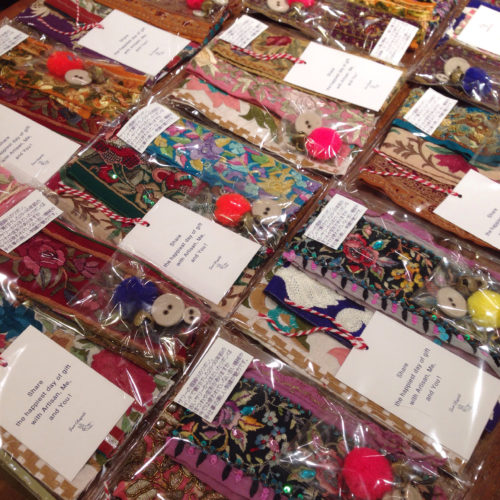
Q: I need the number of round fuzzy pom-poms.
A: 9